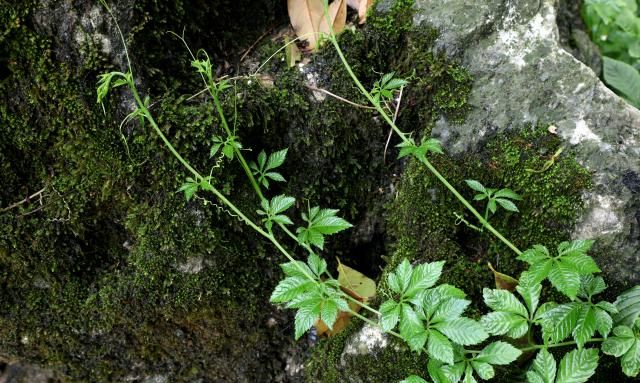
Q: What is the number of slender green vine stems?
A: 3